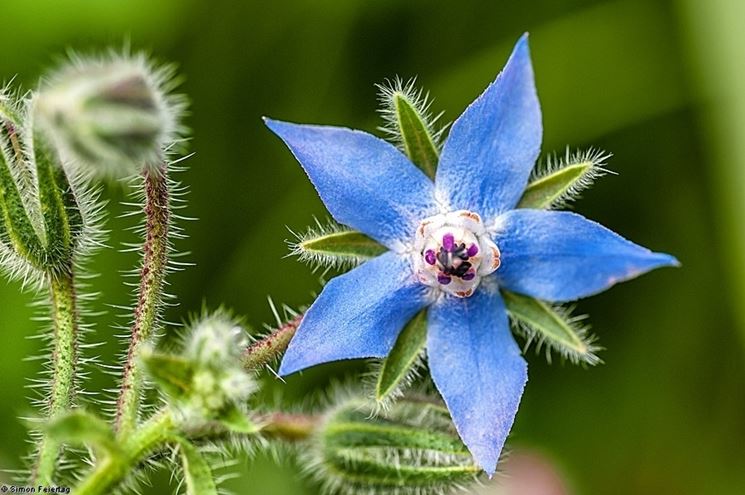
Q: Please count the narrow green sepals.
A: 5